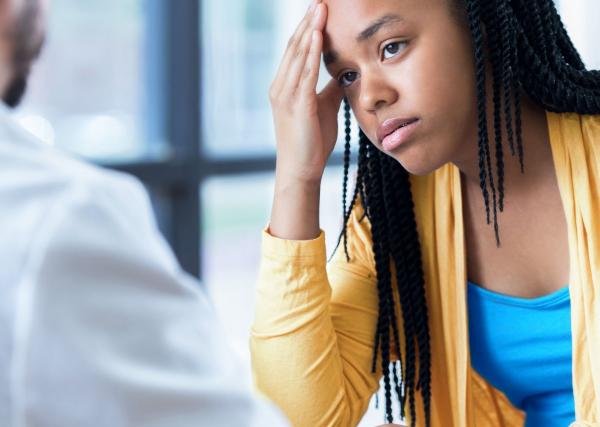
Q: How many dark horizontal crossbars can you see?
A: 1